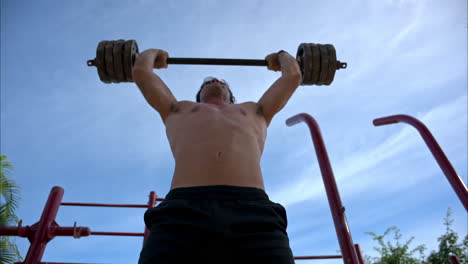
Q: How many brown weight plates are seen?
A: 8